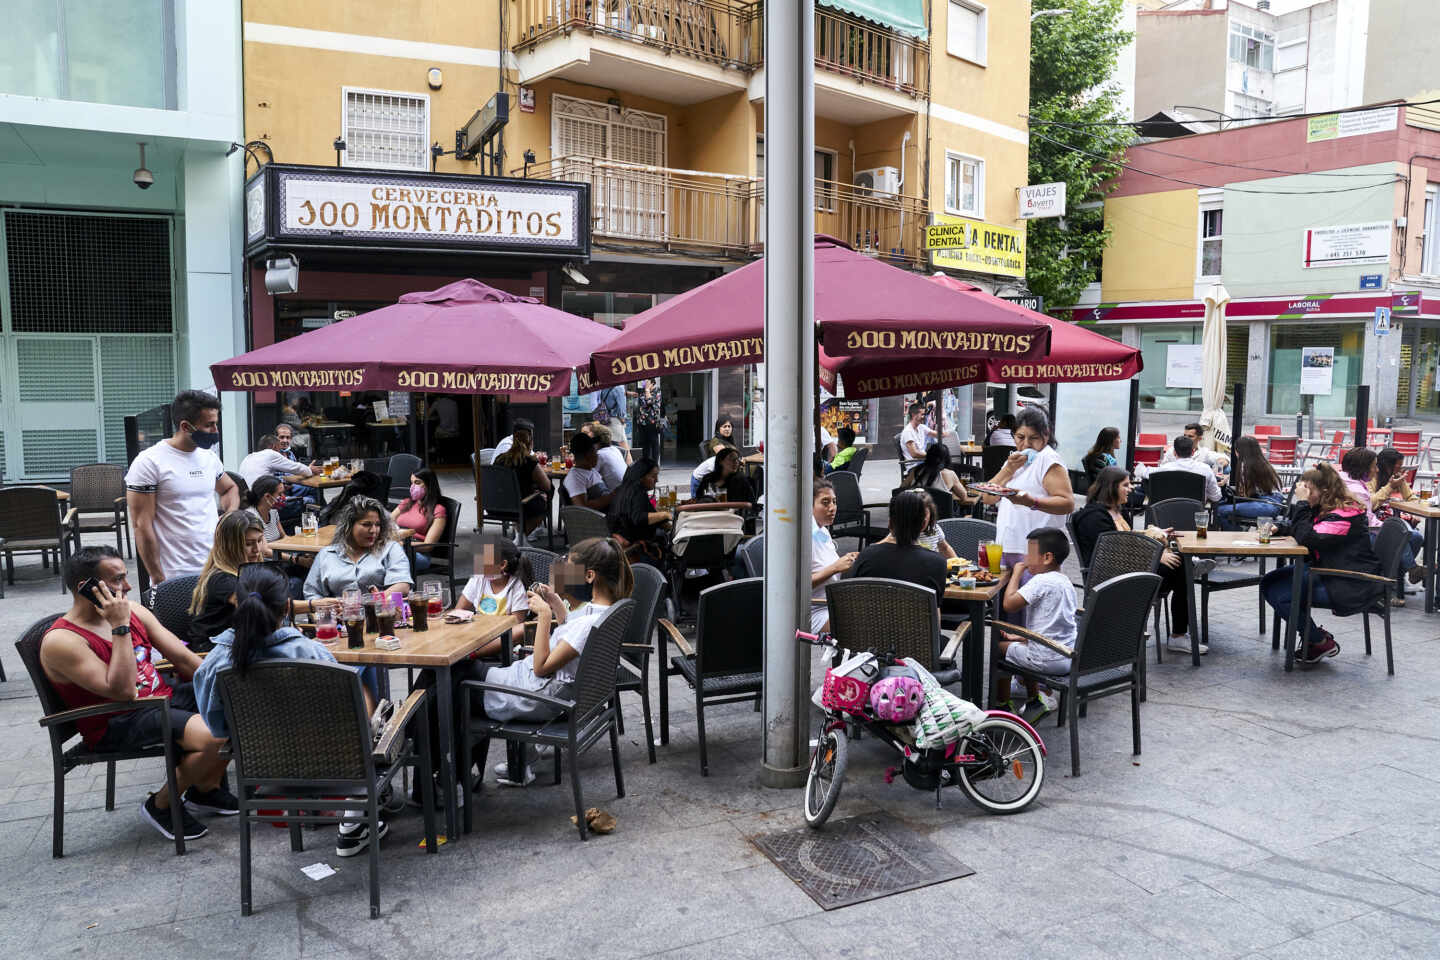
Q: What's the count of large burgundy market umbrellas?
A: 3